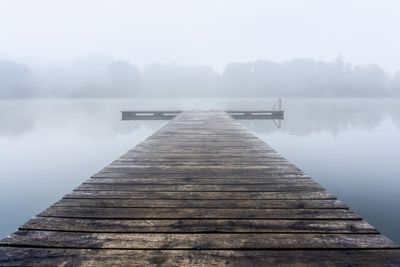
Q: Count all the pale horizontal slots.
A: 4